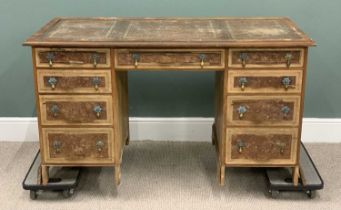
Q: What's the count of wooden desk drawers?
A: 9